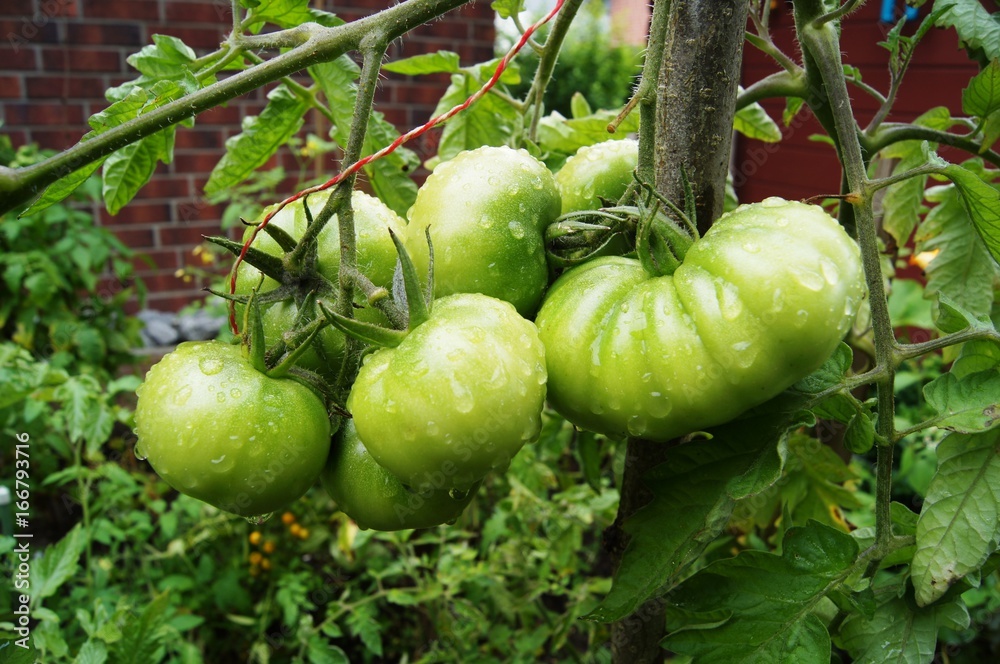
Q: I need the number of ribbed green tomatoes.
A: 1